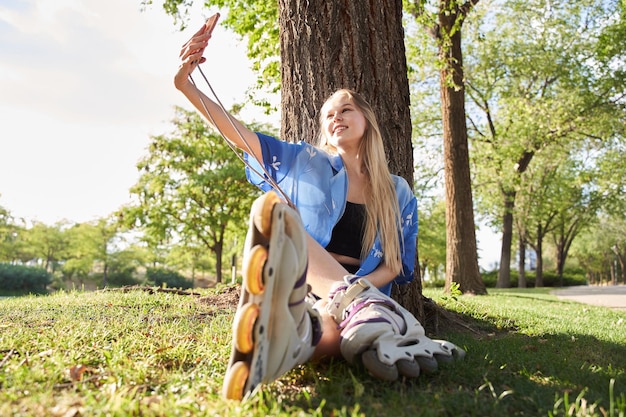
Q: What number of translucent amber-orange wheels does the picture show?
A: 4